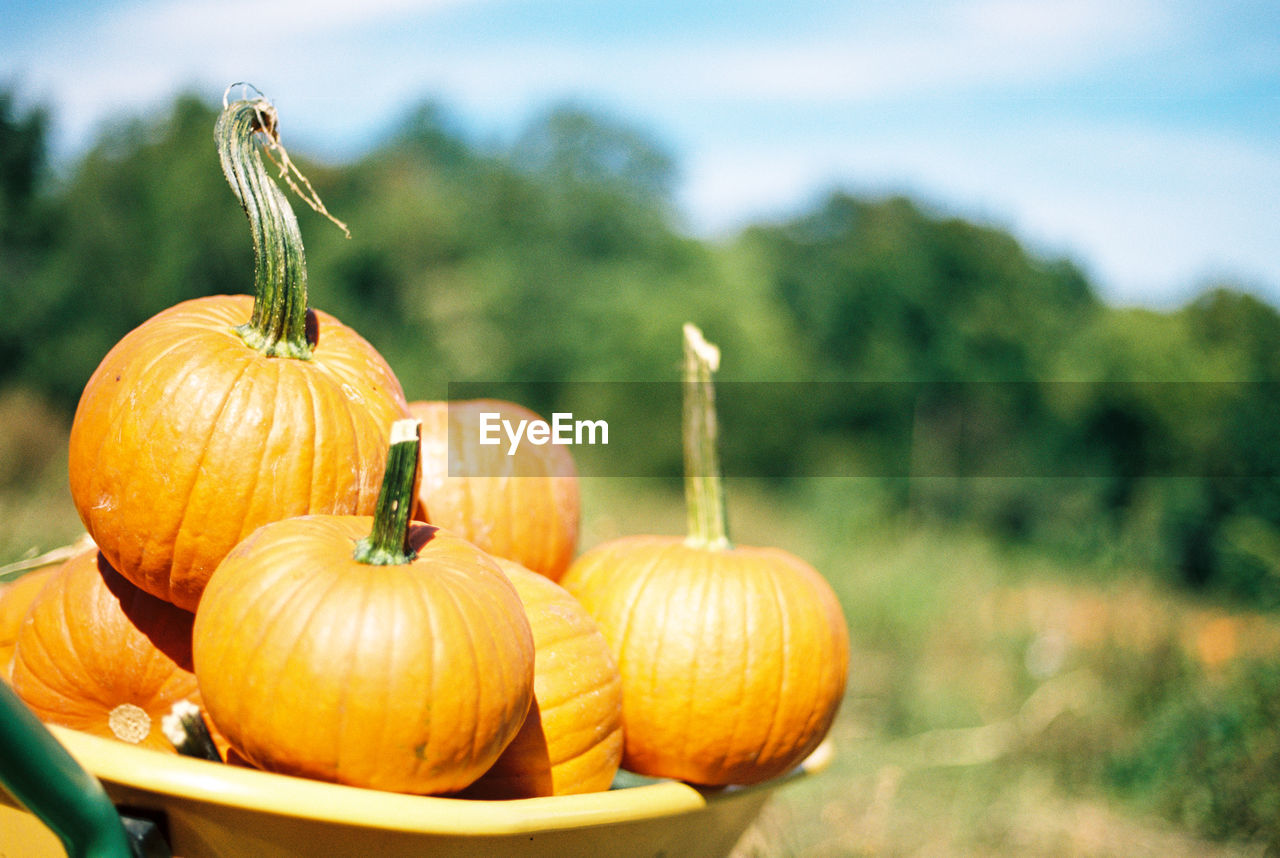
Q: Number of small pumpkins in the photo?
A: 7